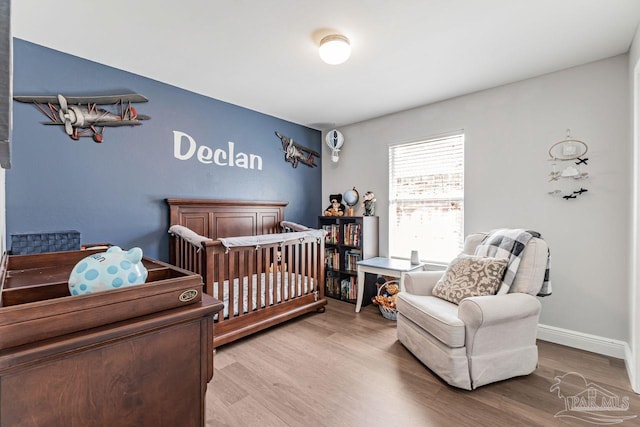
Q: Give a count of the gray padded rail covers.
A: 3